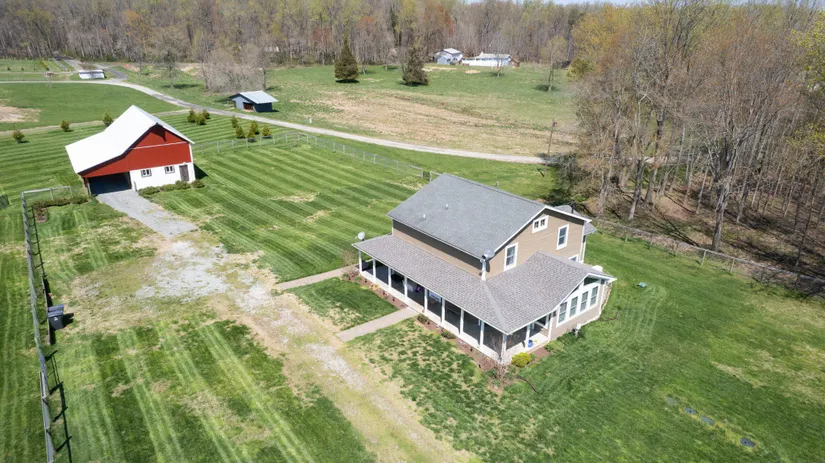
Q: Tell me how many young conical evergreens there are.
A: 11